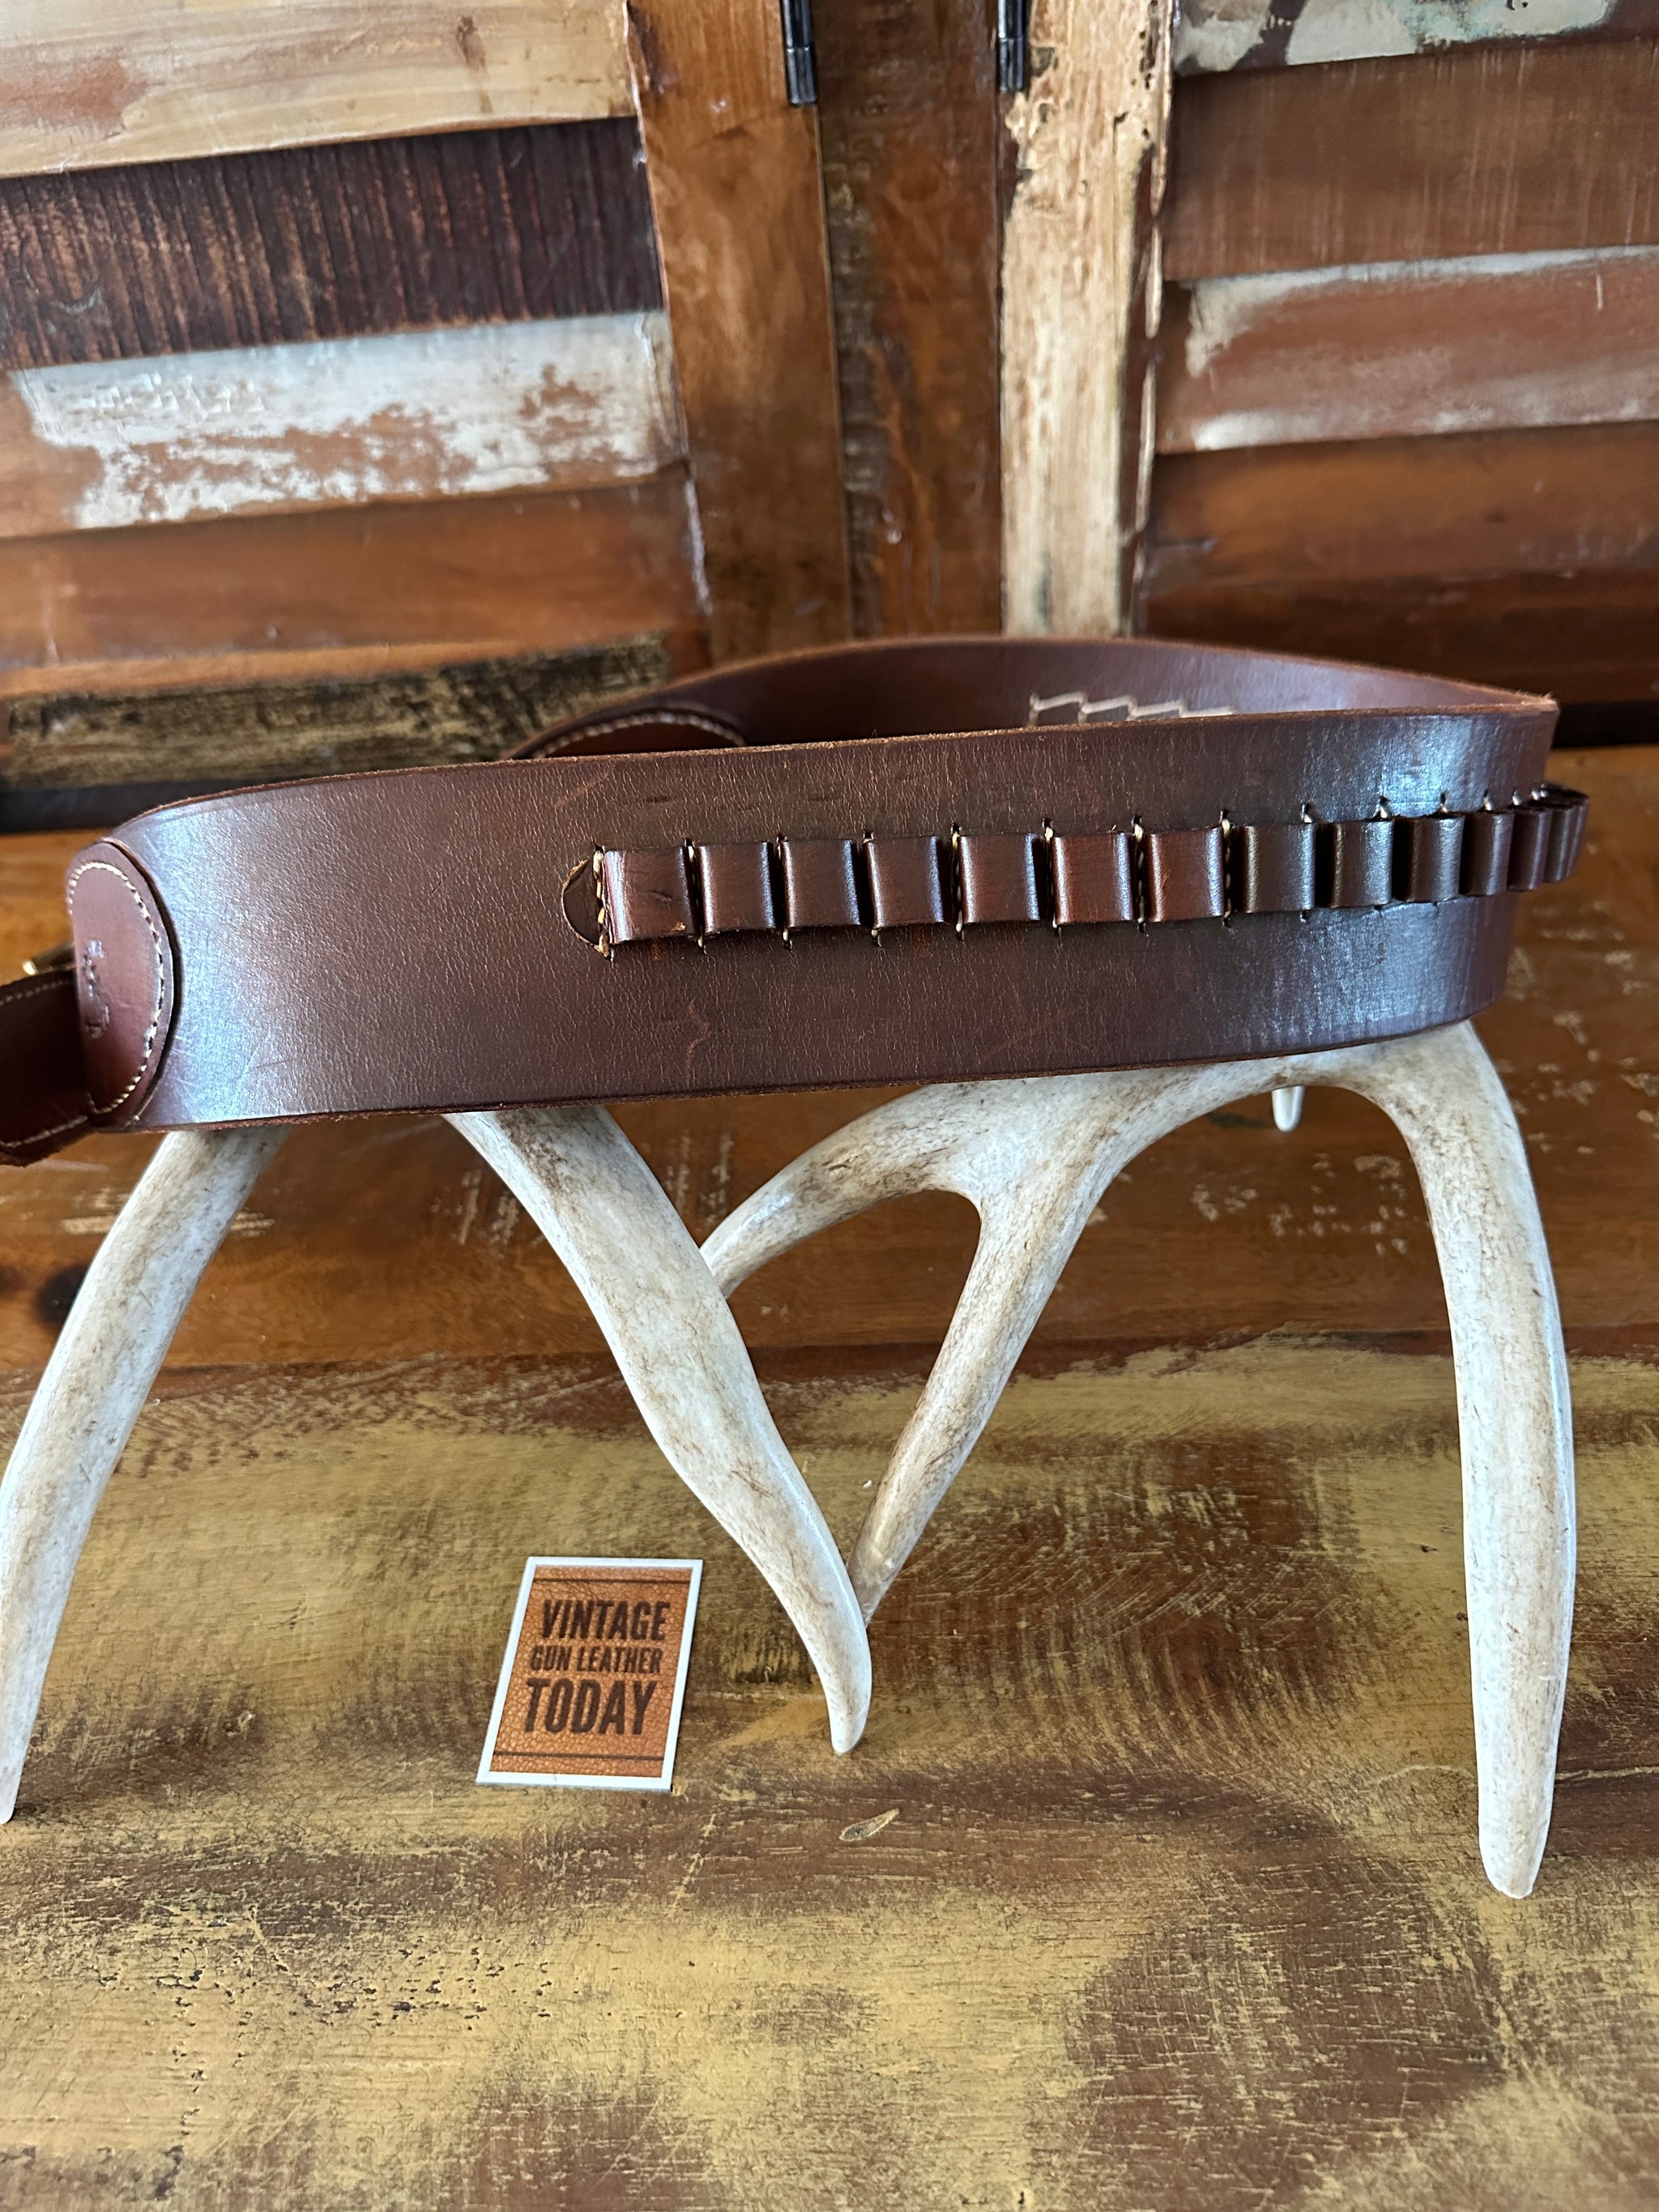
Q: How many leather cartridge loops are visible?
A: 14